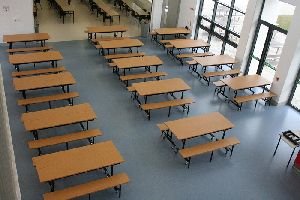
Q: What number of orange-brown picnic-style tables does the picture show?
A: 14